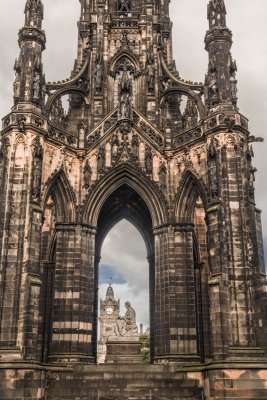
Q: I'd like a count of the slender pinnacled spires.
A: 2